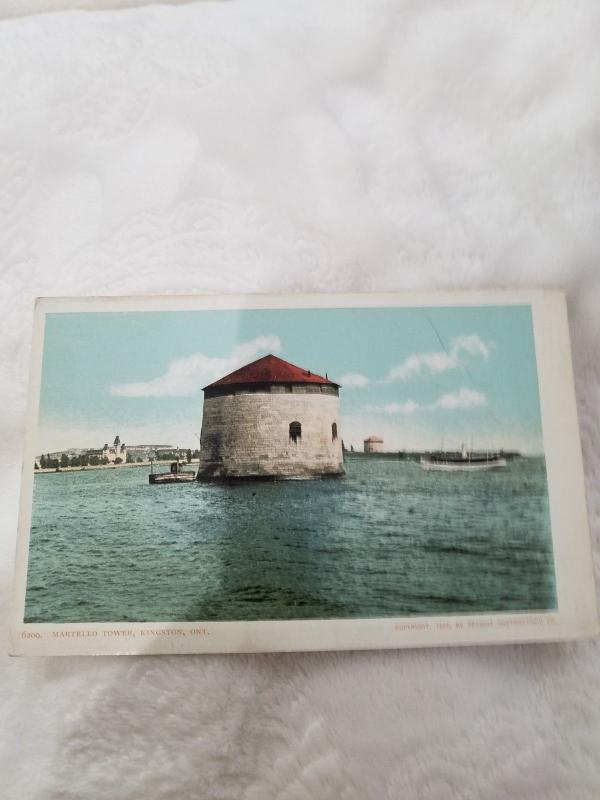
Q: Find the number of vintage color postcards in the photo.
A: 1